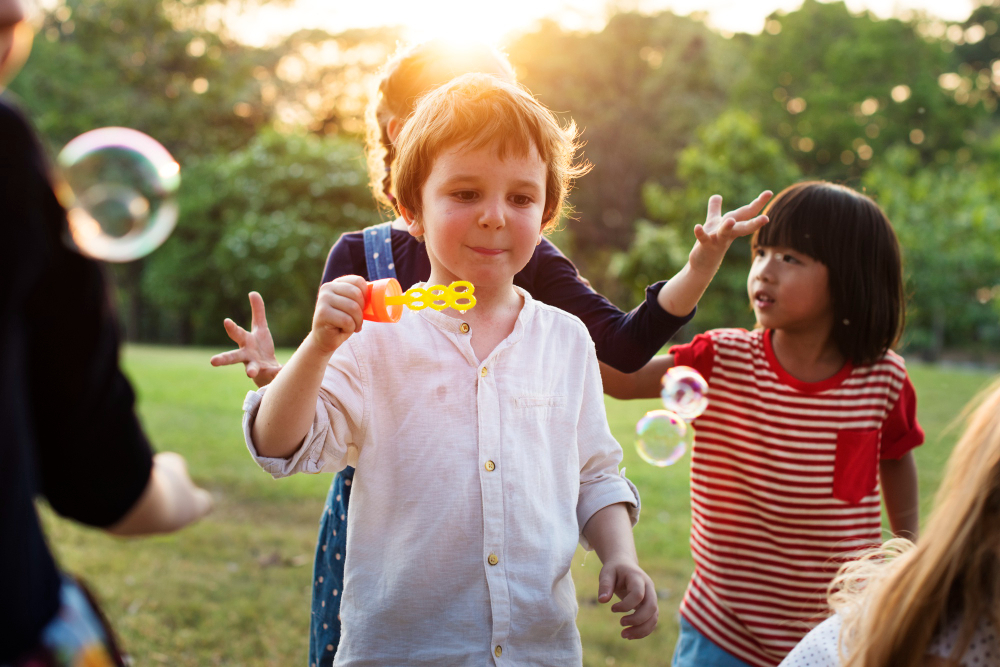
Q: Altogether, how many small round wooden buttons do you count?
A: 5